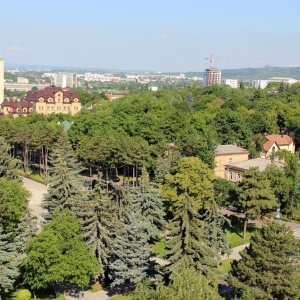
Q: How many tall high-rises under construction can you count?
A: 1